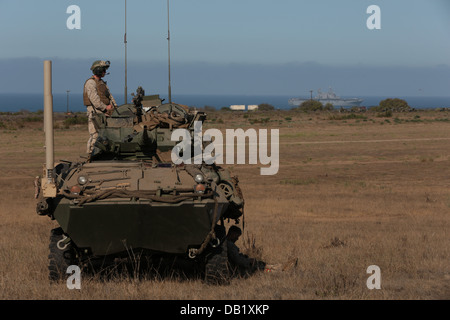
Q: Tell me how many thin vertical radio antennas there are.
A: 2